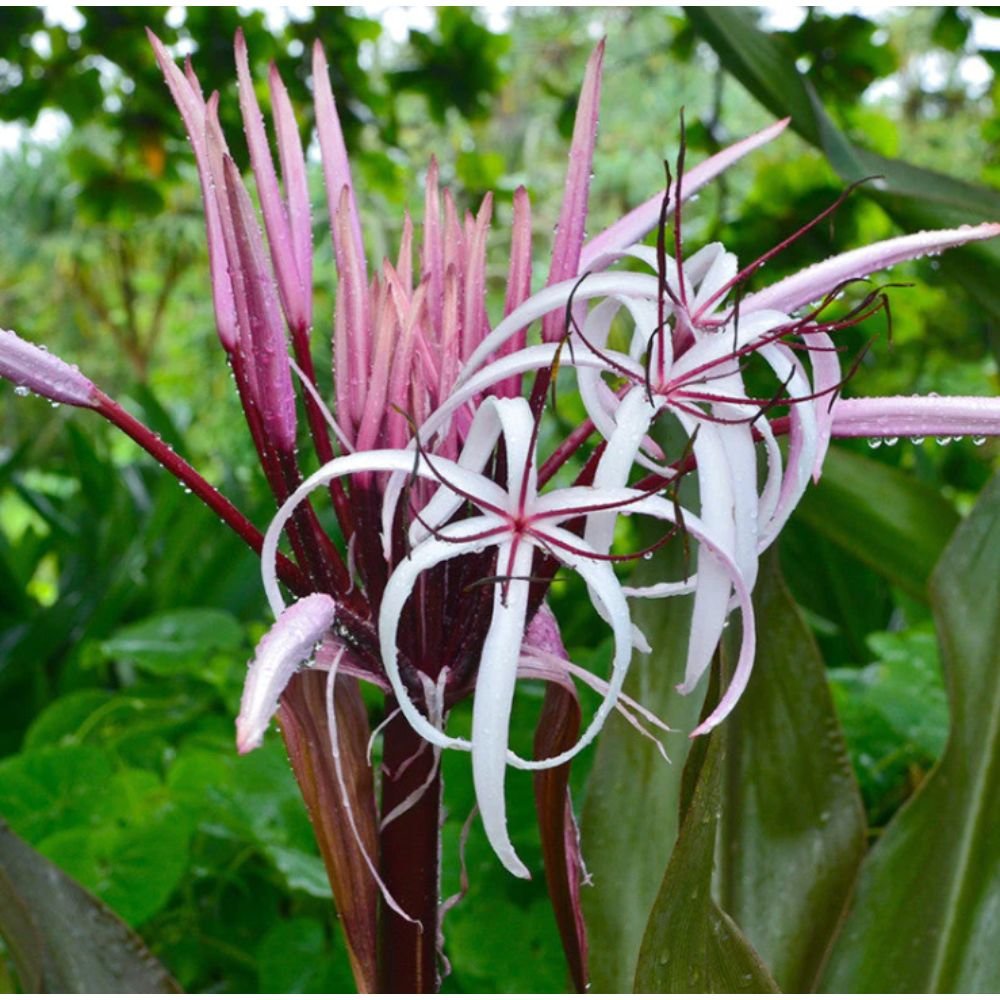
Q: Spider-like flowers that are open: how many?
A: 3